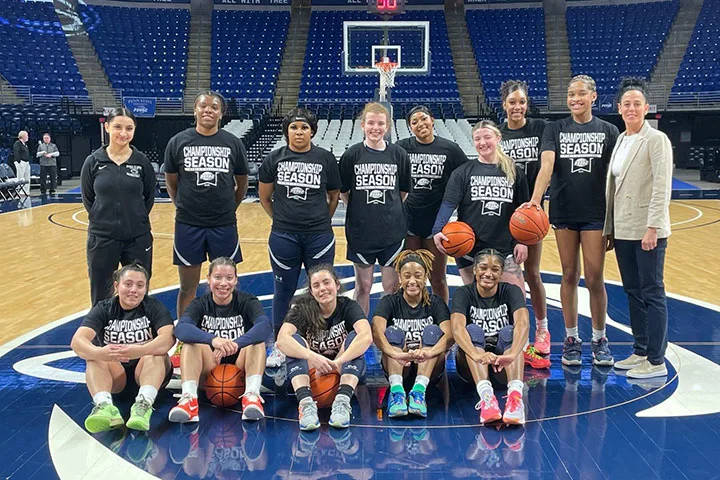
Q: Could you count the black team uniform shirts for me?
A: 12